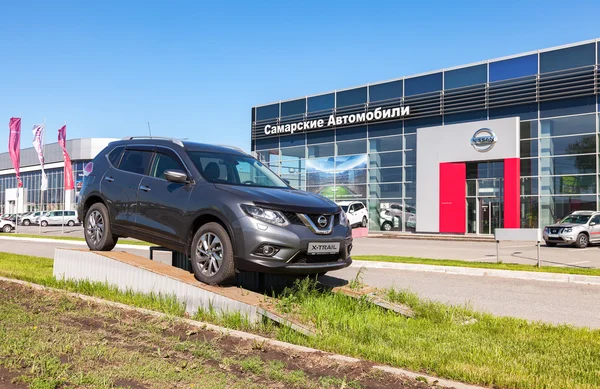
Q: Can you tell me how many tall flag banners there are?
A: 3